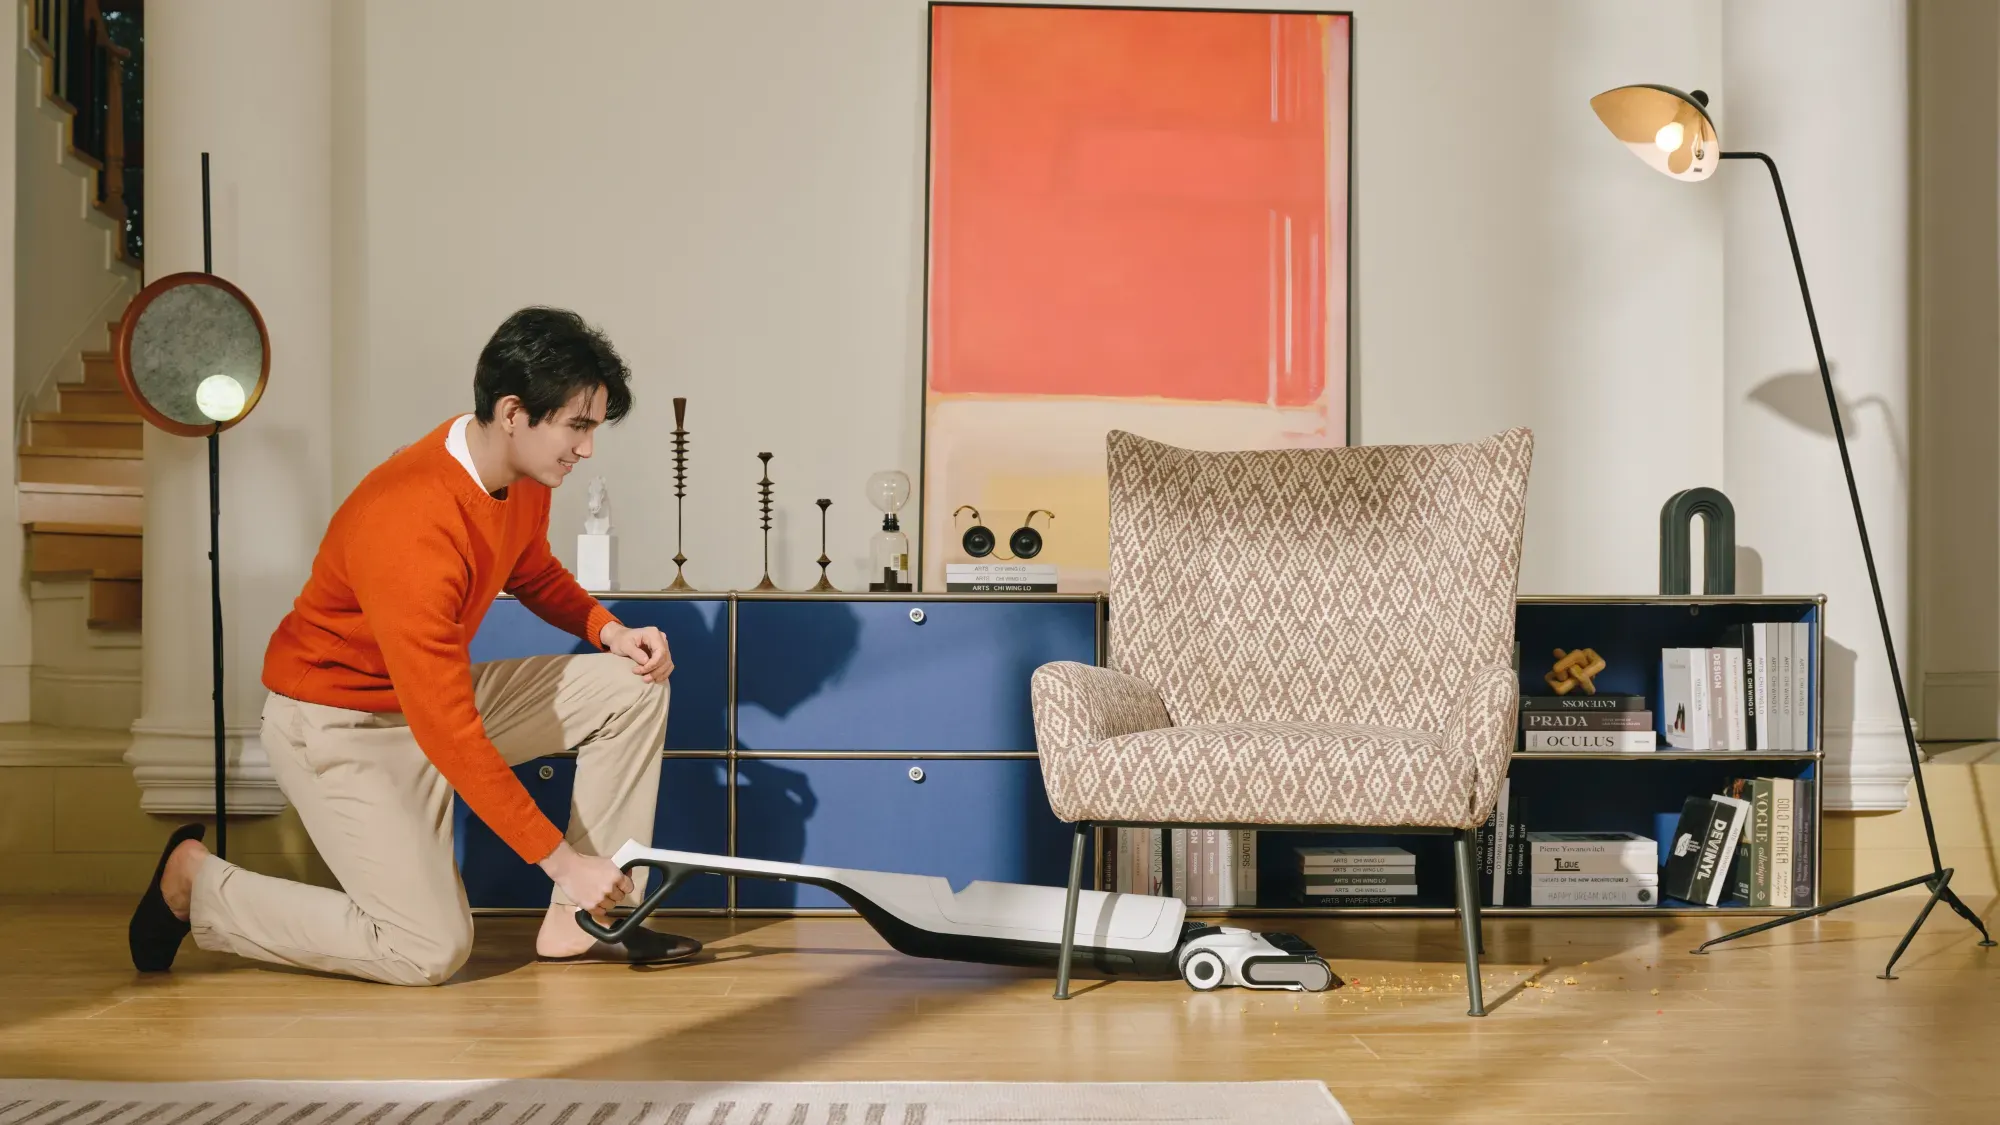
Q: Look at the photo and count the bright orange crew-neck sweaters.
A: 1